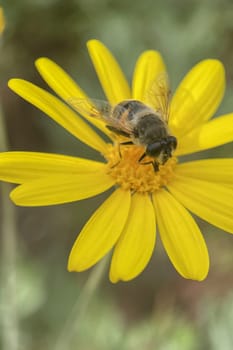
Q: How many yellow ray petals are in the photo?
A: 13